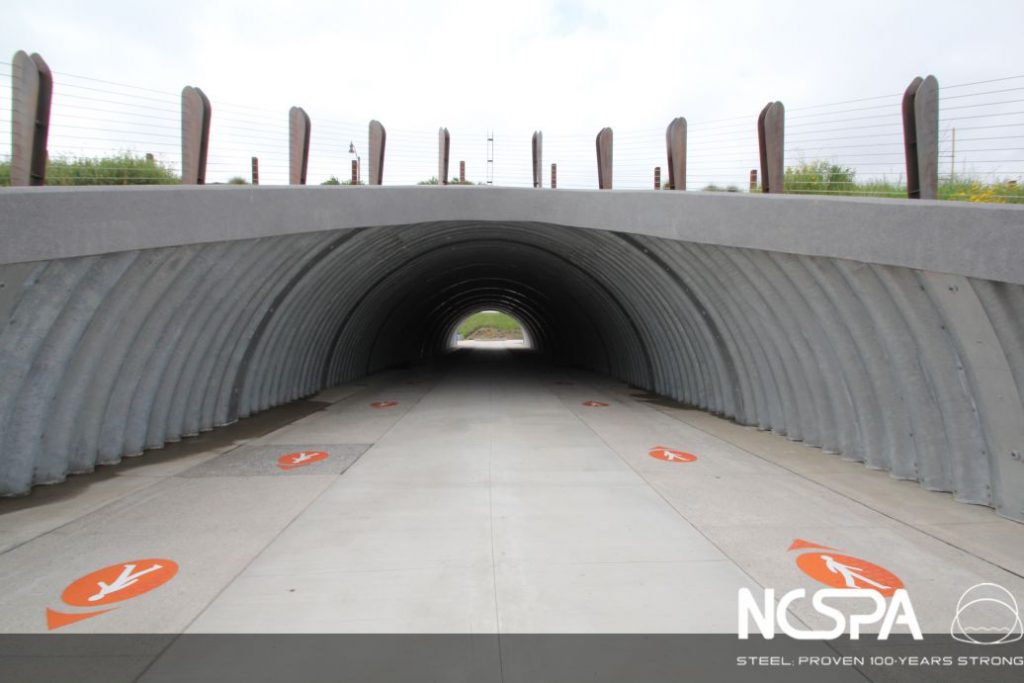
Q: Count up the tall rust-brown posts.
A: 10